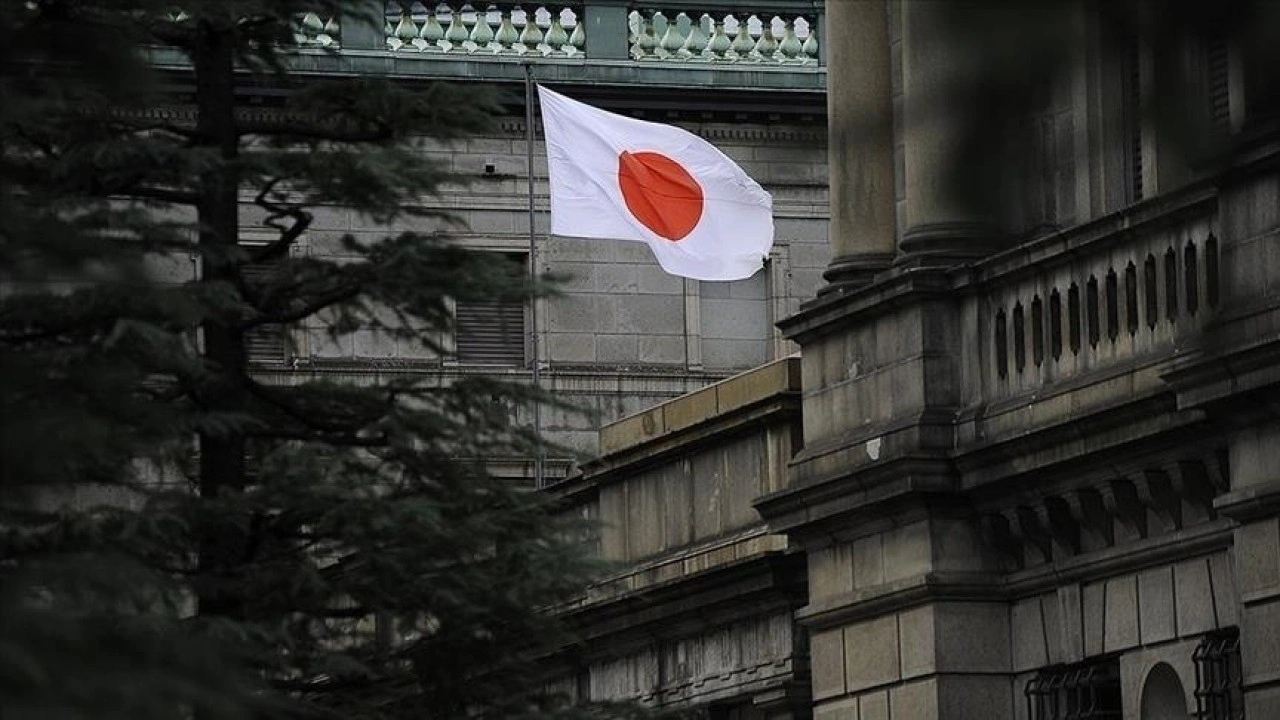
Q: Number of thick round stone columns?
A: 2